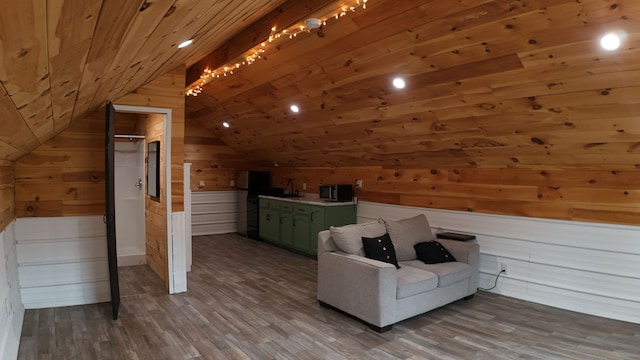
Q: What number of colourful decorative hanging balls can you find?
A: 0